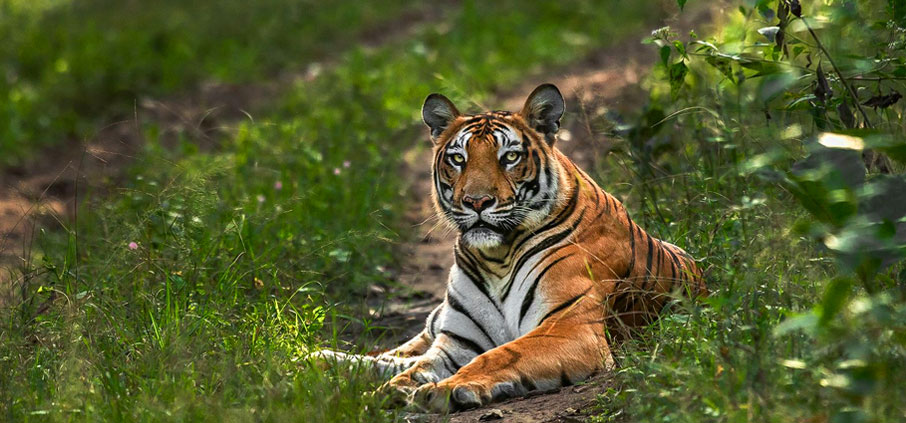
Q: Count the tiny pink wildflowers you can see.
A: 5